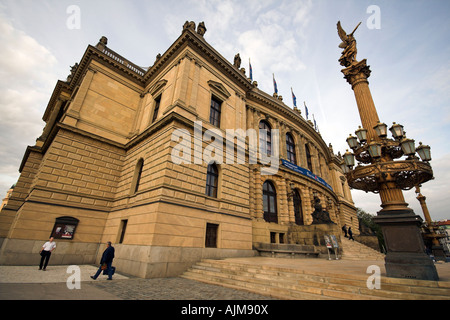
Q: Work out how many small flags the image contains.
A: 5